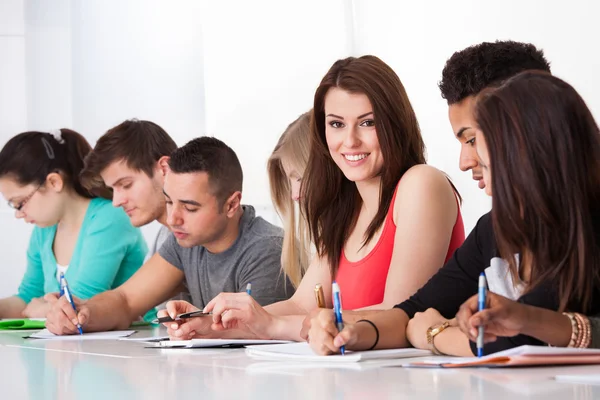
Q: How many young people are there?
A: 7